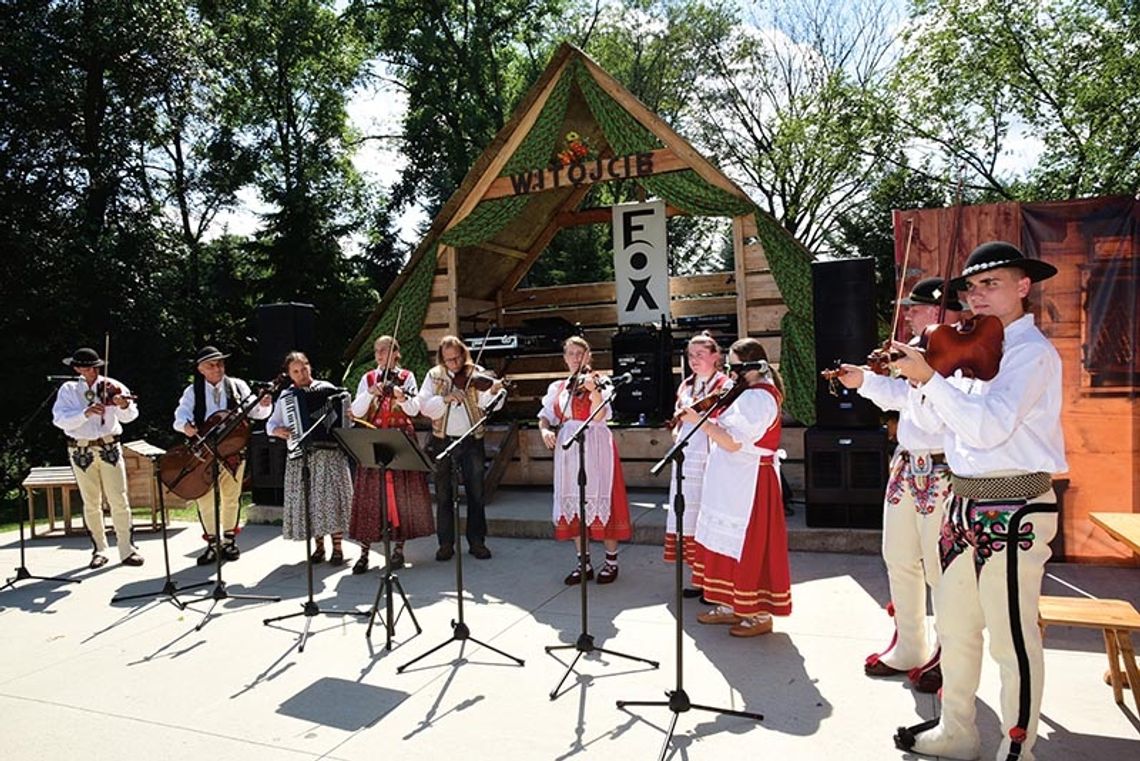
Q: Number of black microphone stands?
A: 7